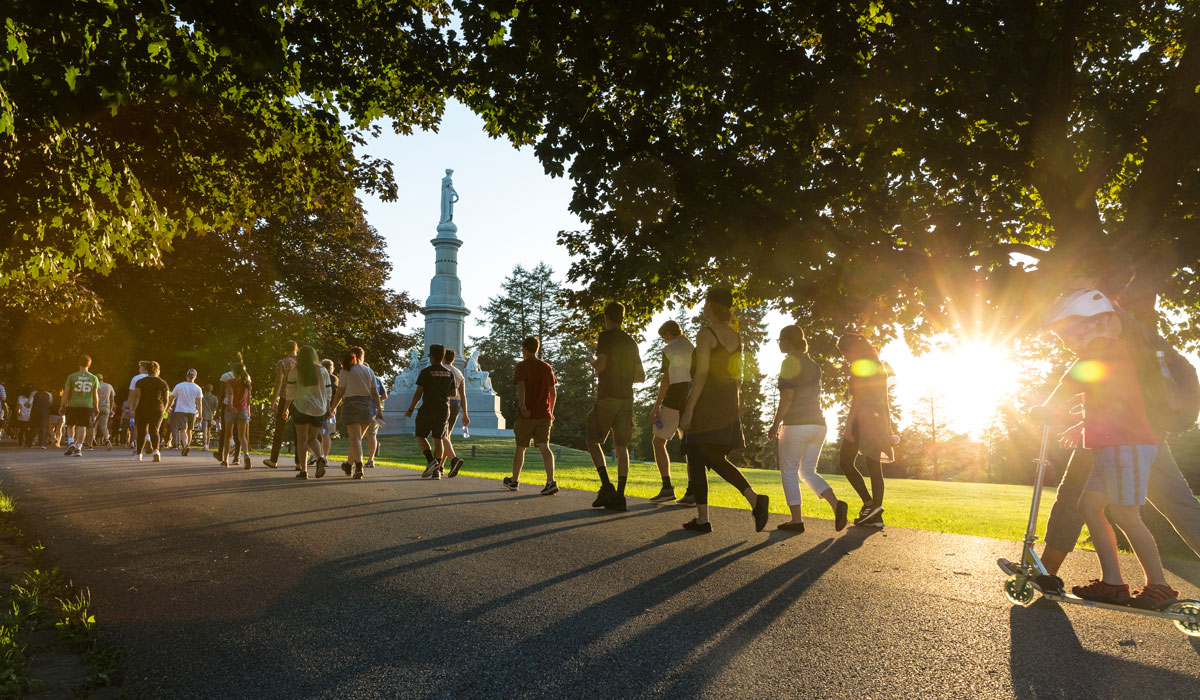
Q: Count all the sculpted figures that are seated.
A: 2